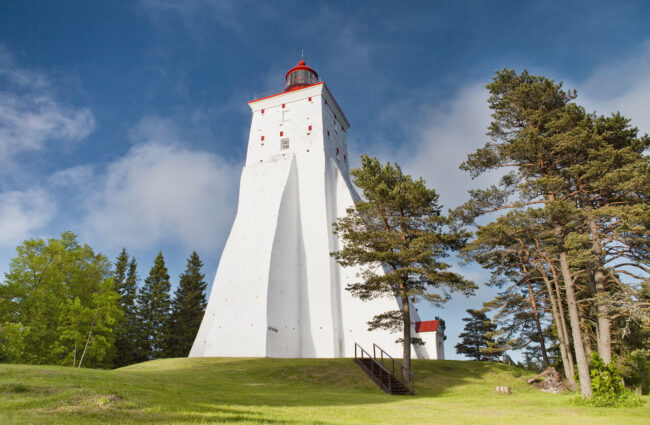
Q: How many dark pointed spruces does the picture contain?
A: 4